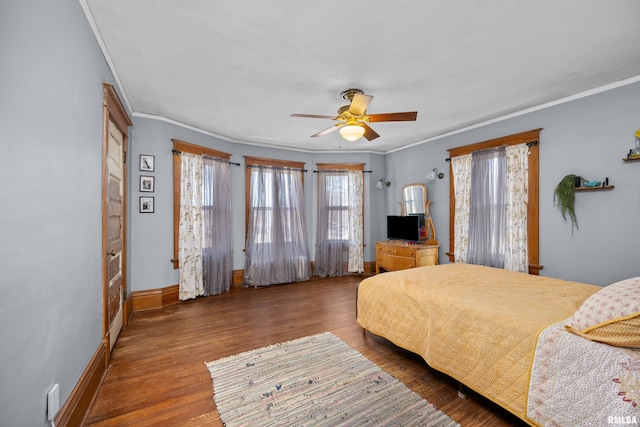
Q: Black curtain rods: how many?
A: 4